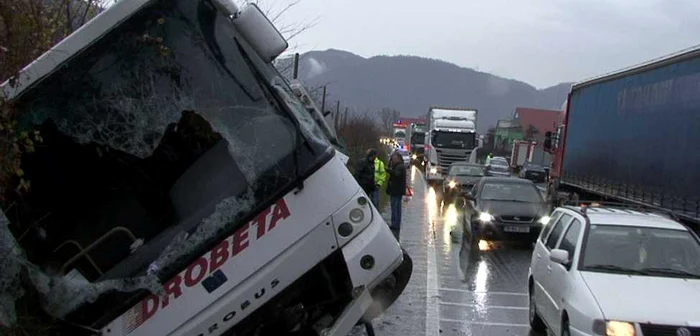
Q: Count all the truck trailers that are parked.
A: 1